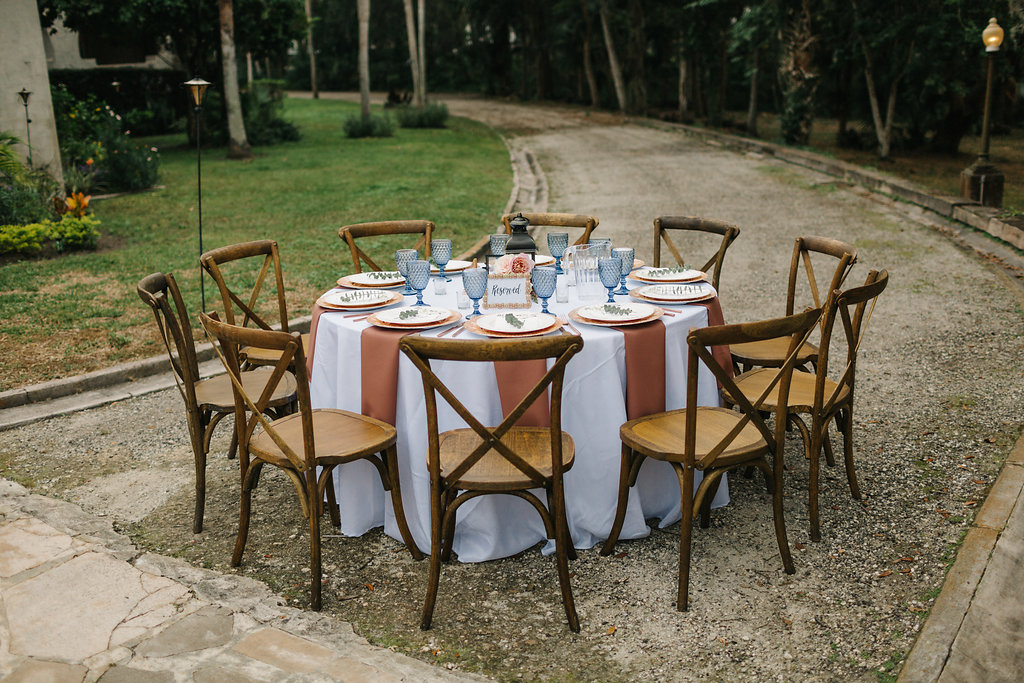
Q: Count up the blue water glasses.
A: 10